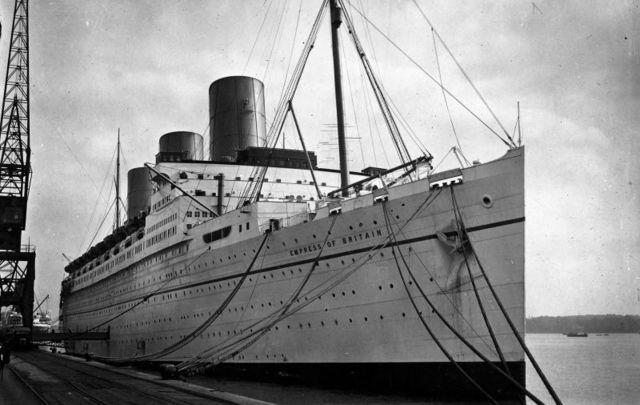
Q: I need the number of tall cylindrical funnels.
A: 3